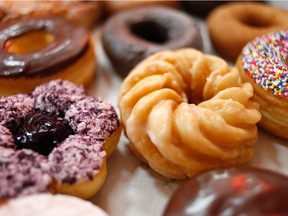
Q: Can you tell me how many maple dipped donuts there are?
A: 0